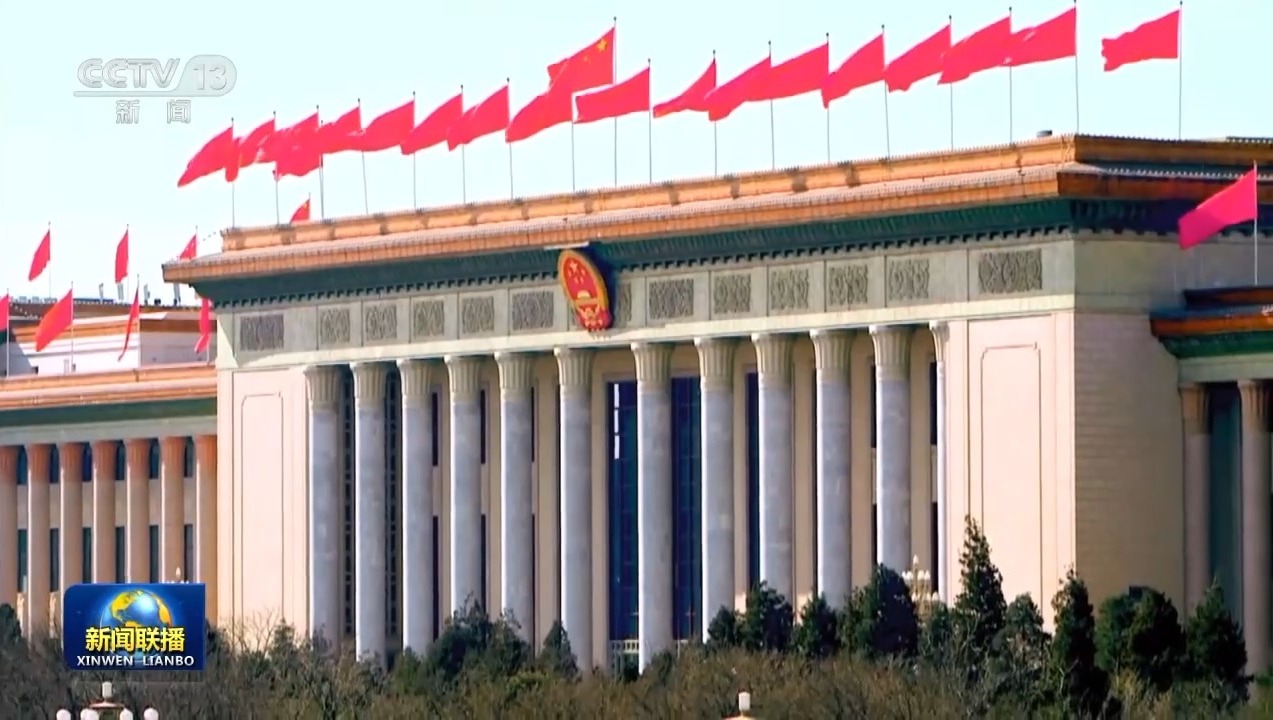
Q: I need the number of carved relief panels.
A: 13